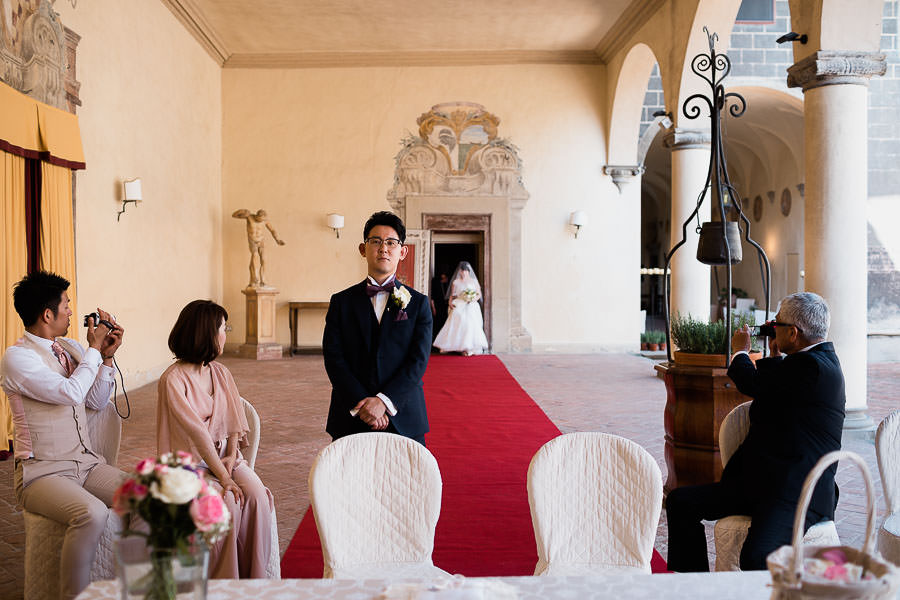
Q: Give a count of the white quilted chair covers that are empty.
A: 3